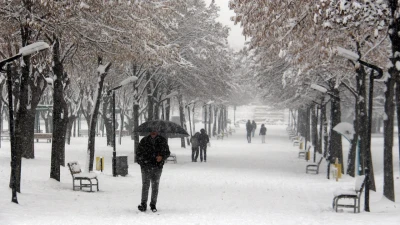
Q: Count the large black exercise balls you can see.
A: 0